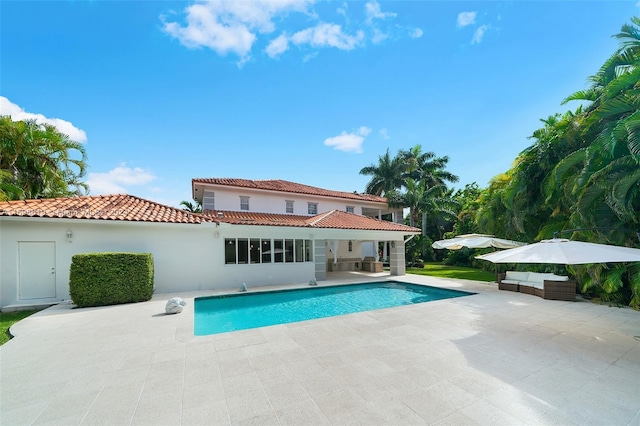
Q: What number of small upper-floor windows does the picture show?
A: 4